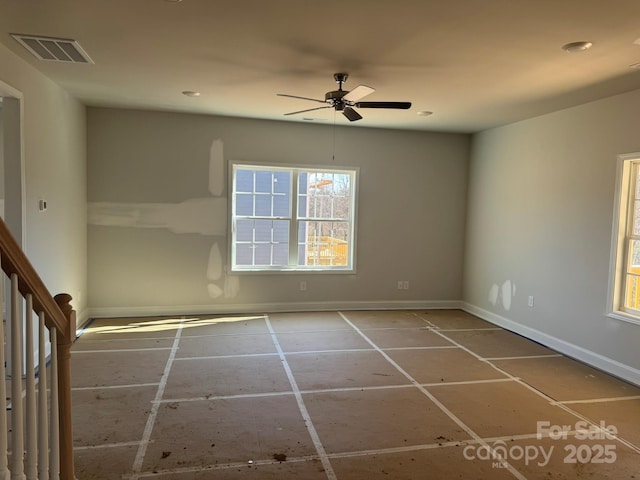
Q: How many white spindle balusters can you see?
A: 5